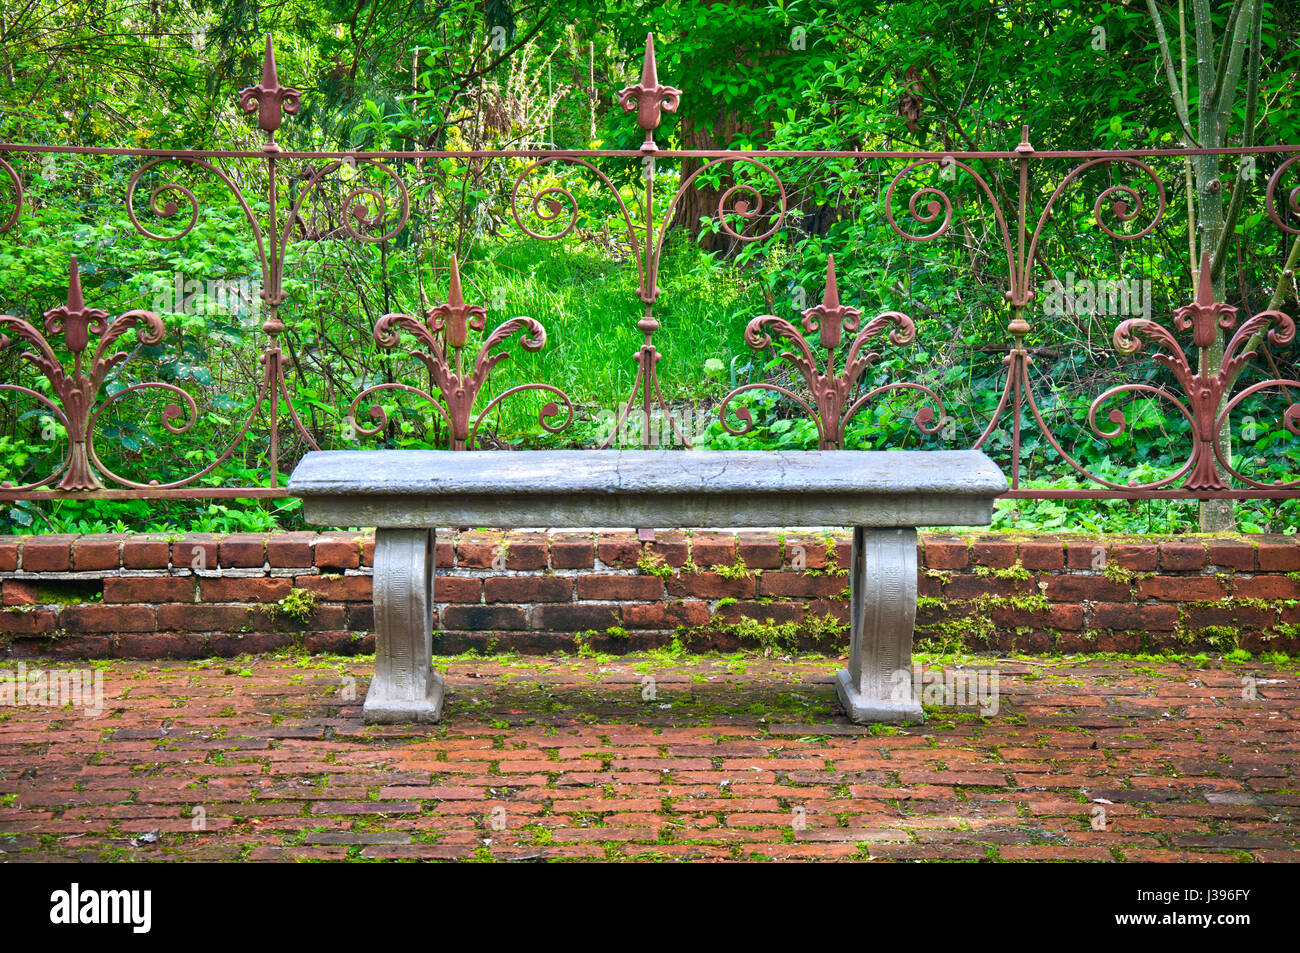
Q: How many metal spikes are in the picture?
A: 6